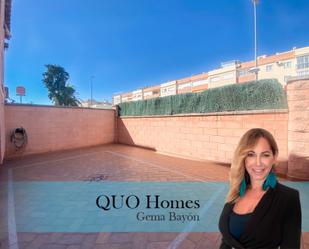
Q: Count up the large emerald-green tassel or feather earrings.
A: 2